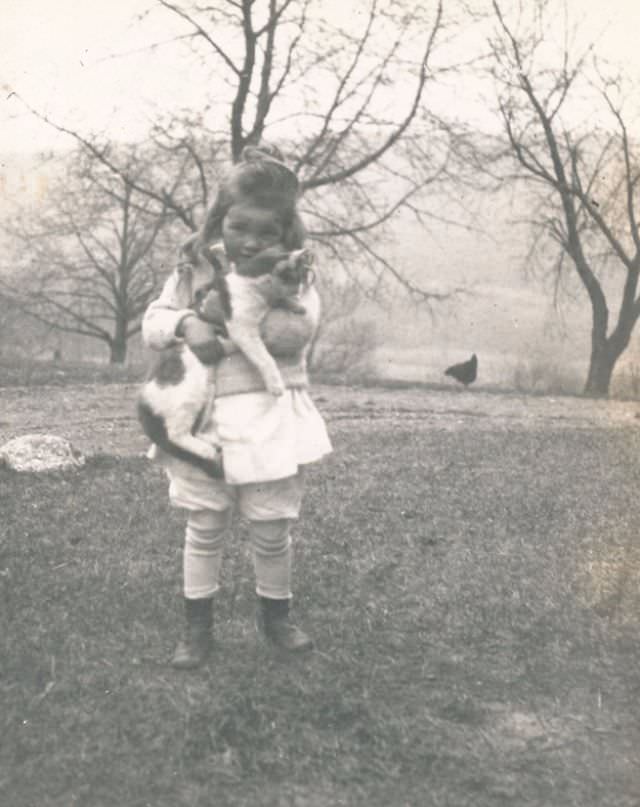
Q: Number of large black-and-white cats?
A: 1